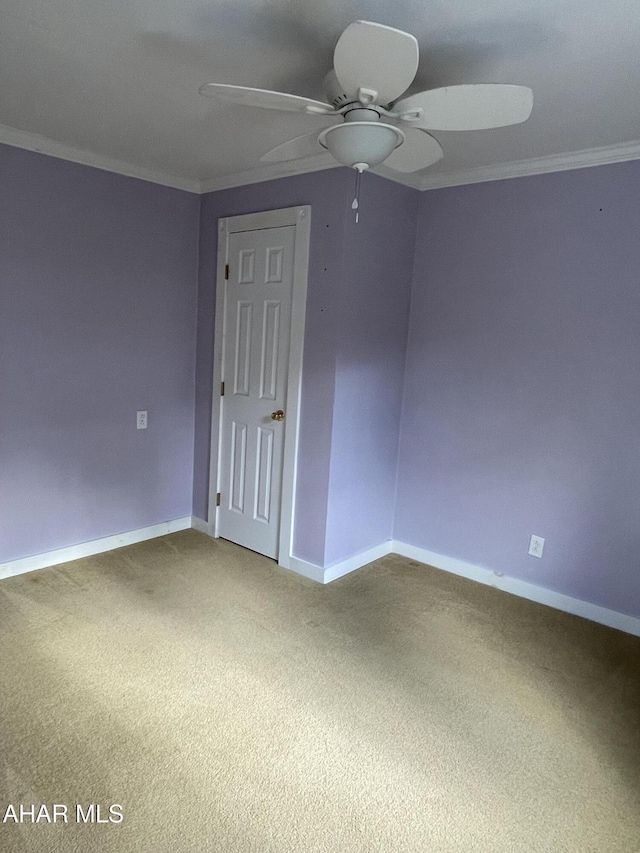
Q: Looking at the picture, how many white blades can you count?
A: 5